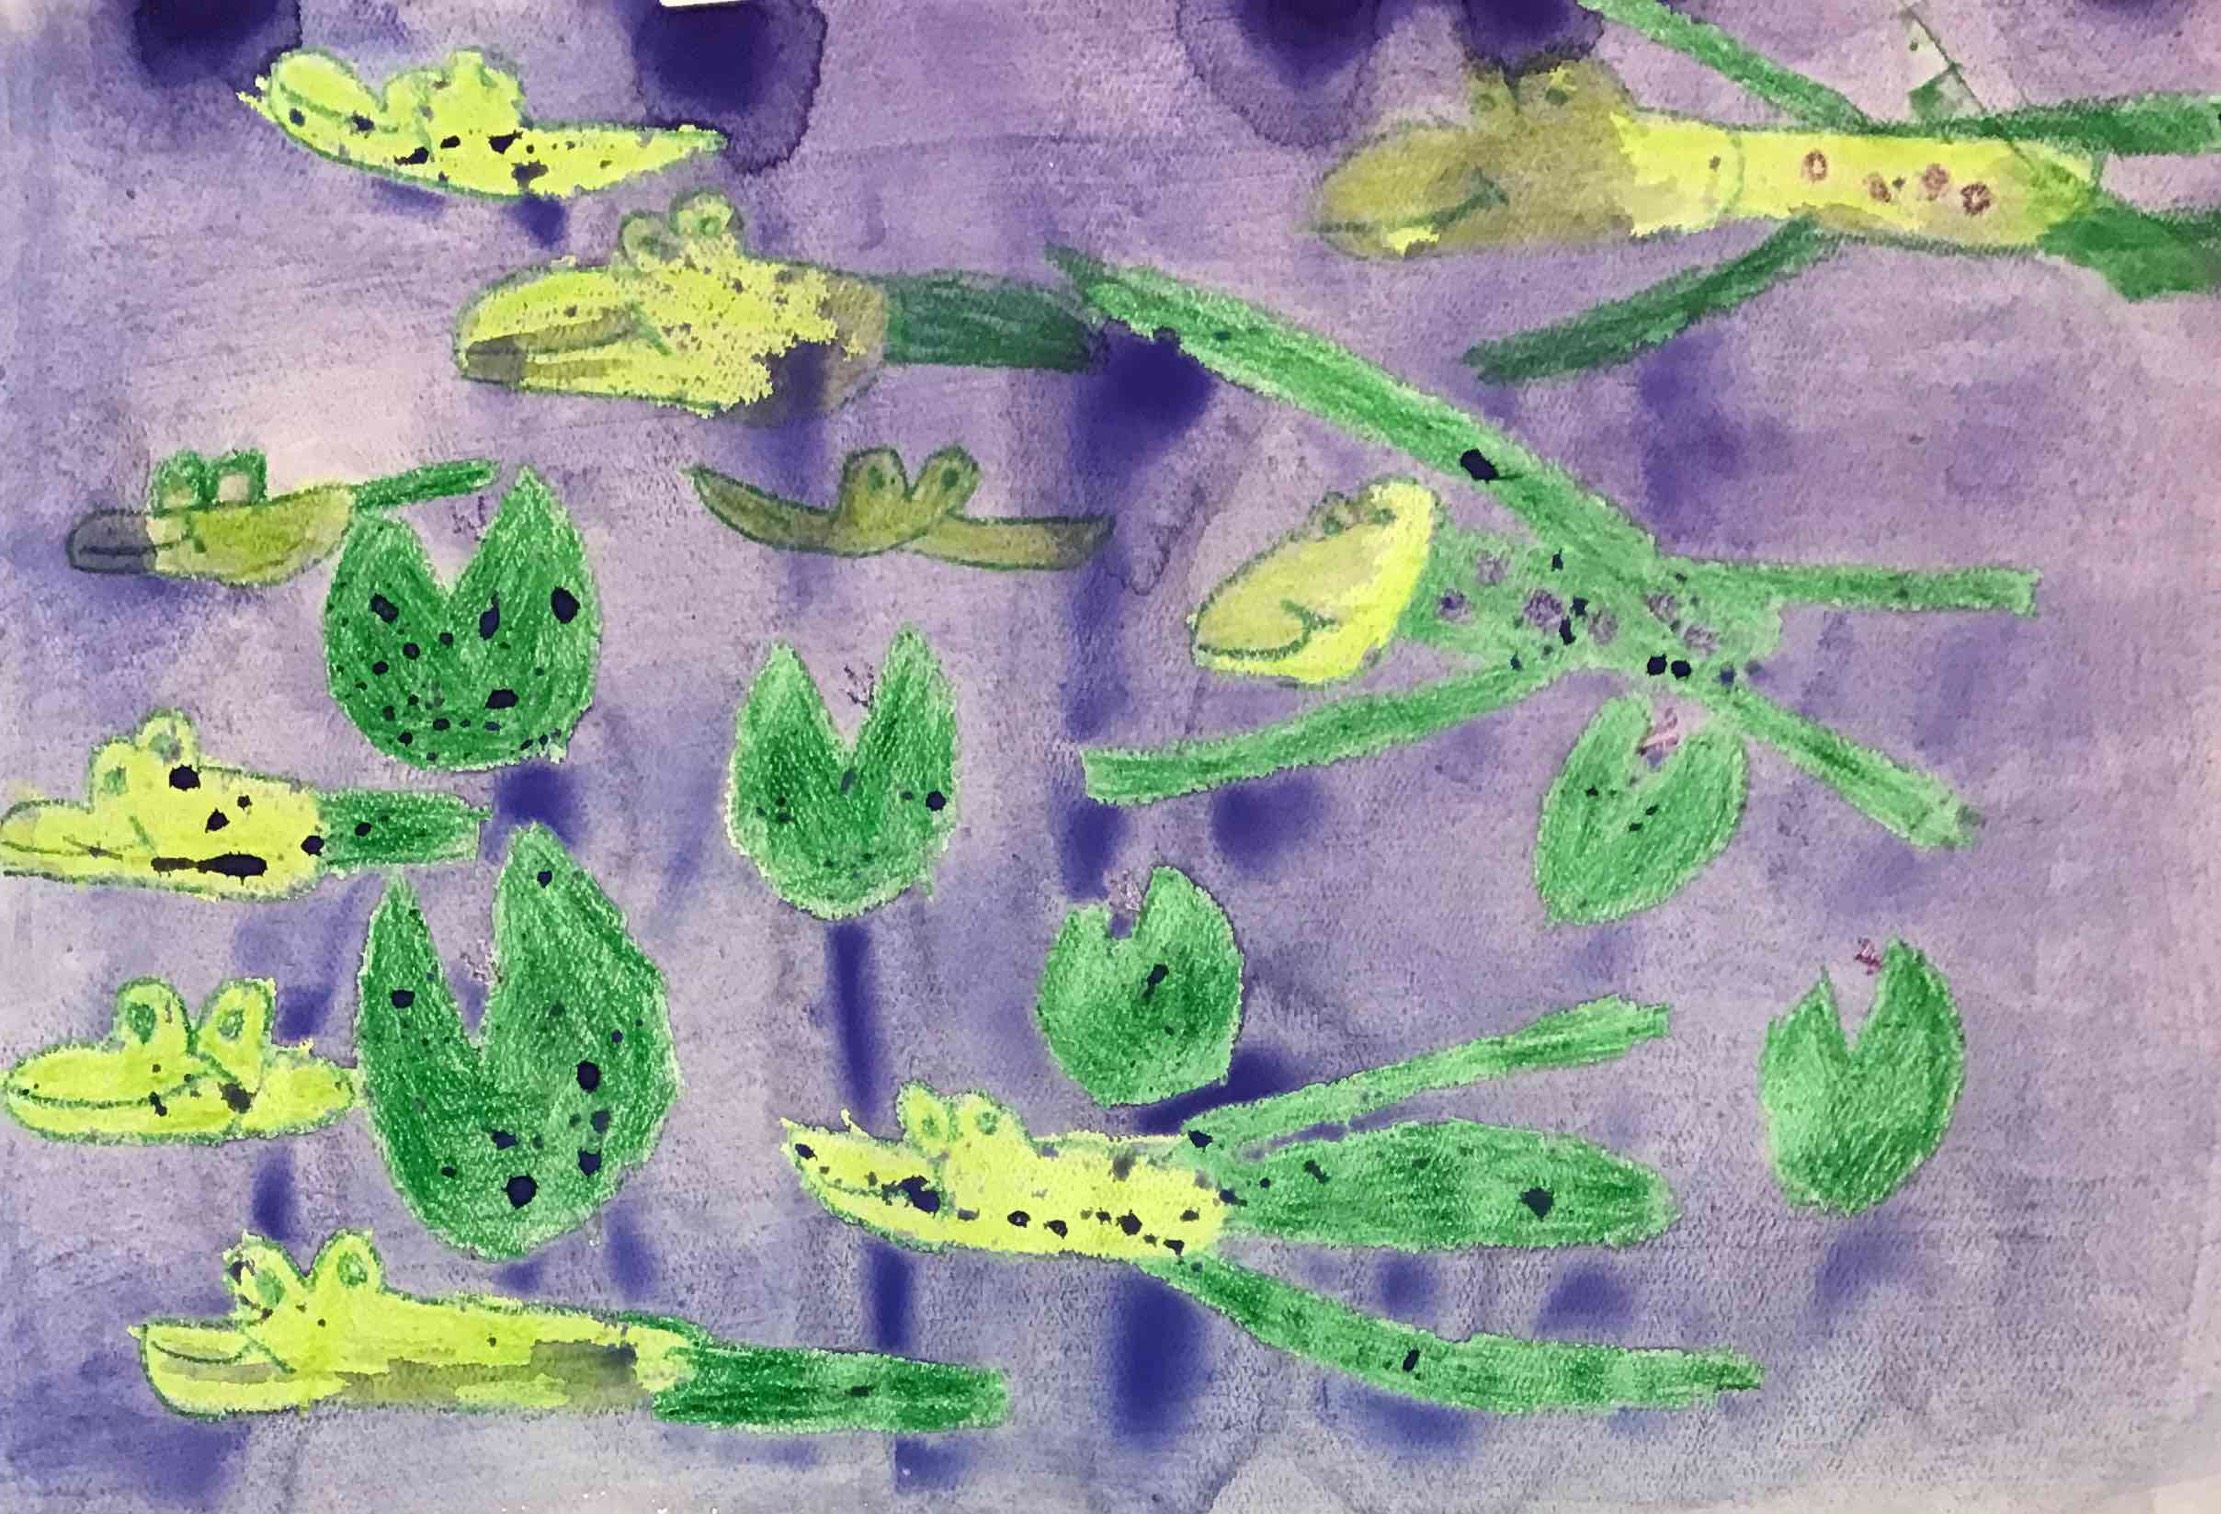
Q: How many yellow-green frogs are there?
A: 10